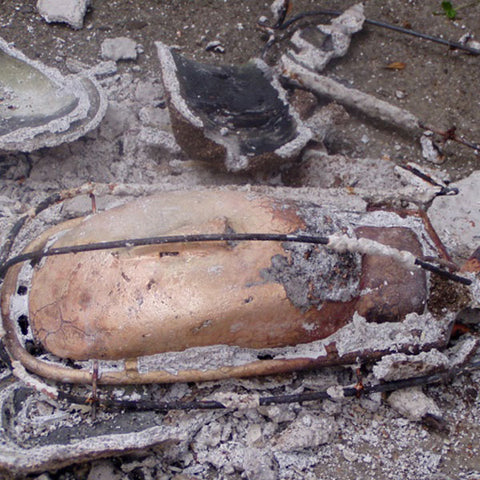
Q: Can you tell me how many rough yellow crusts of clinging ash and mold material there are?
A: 0